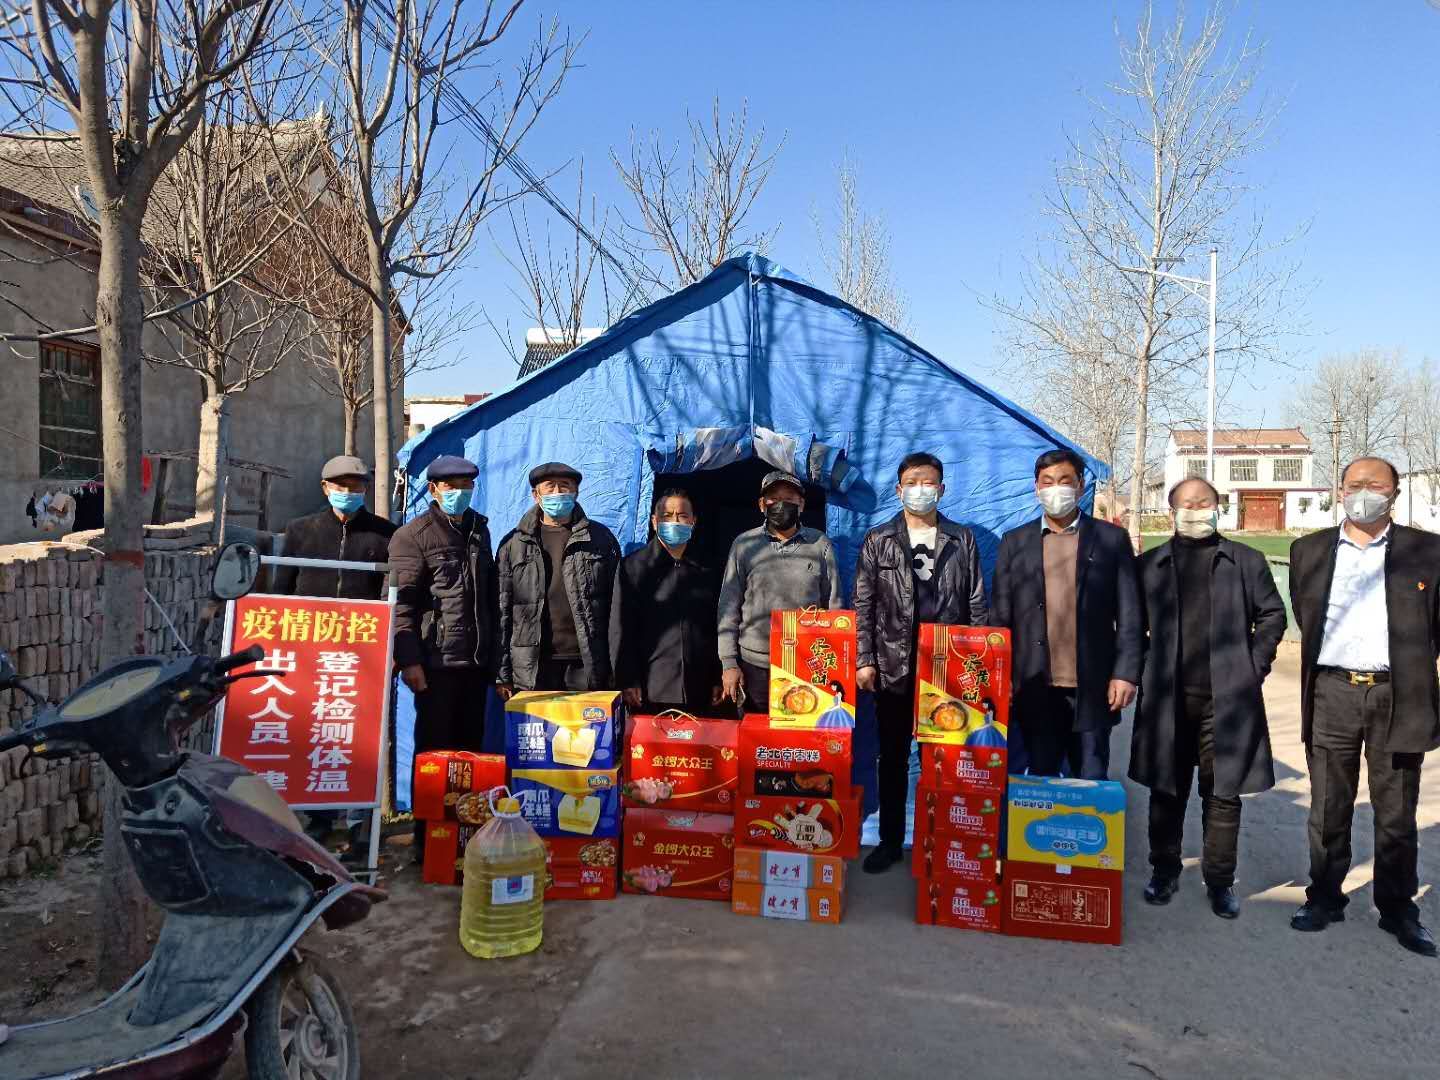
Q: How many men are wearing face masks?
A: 9